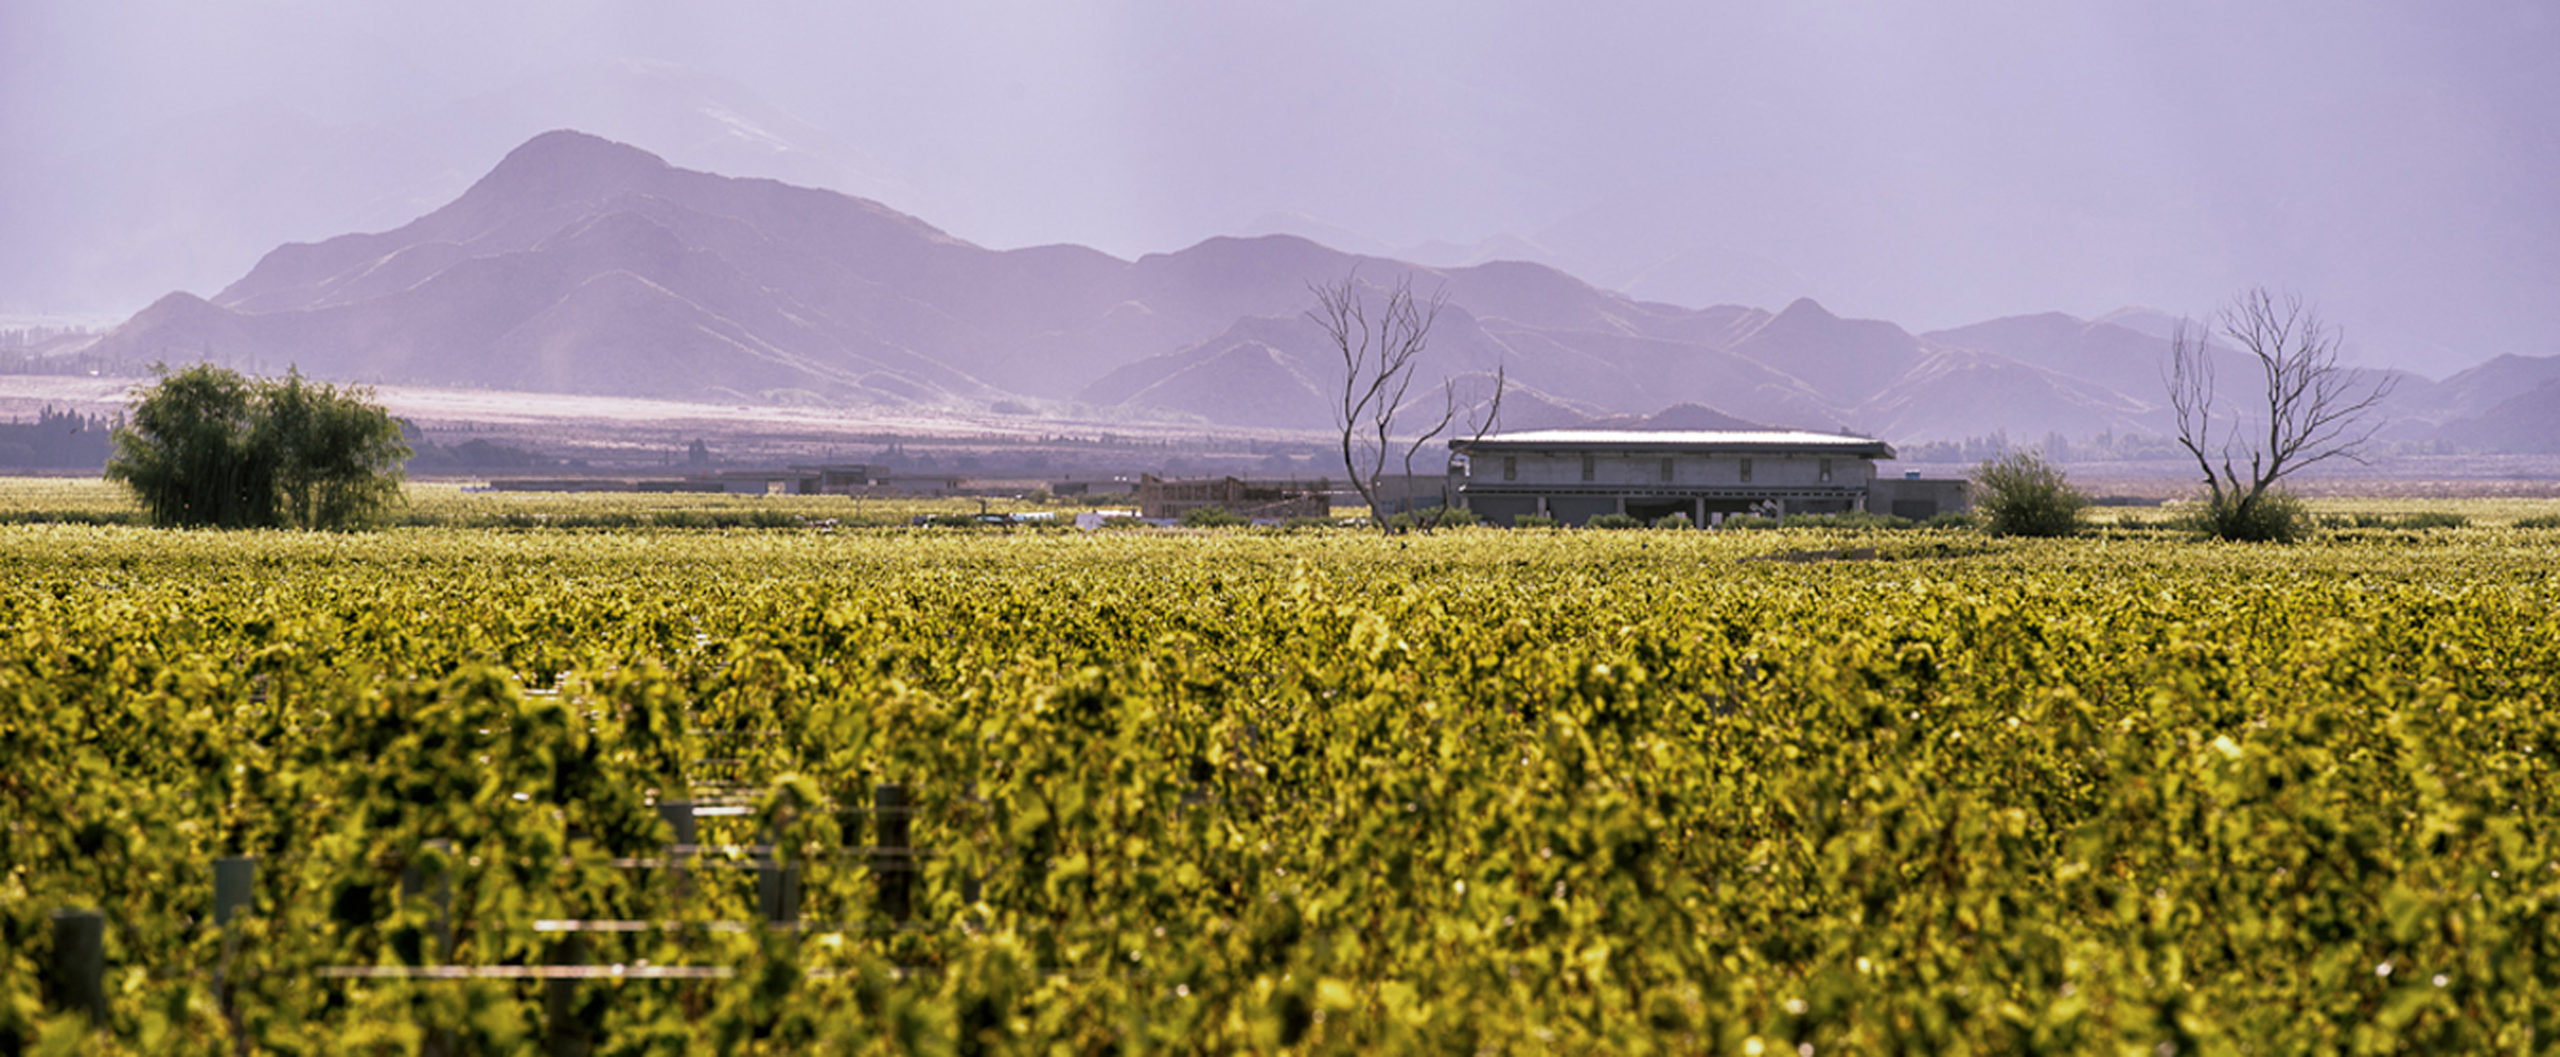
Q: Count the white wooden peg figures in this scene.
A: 0